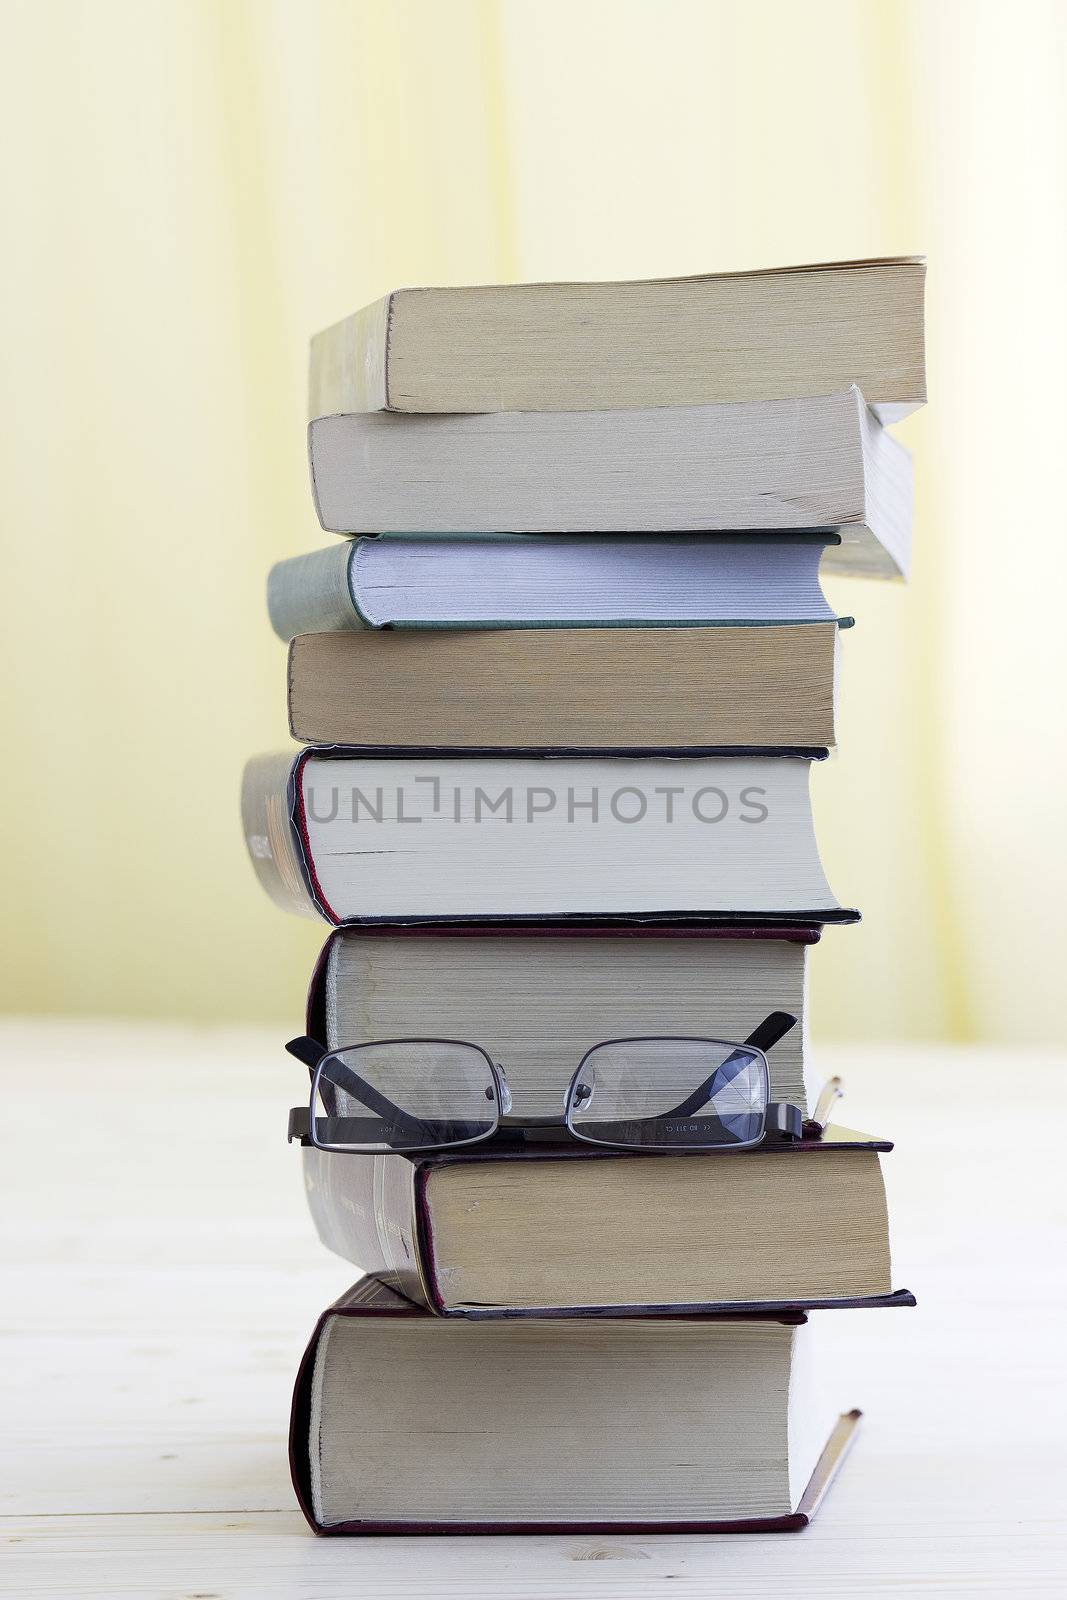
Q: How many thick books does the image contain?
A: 8